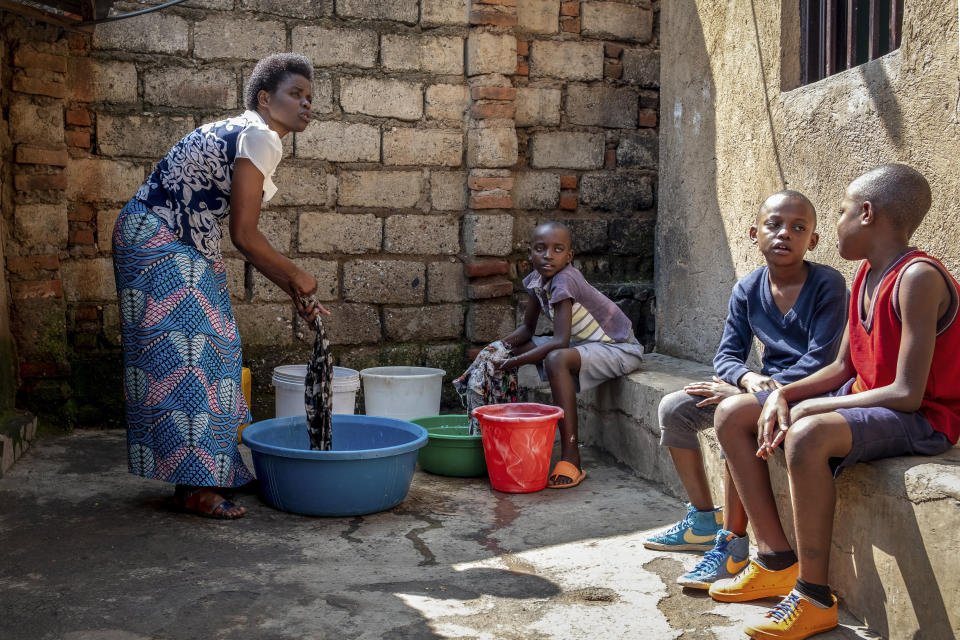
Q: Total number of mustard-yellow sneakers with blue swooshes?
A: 0